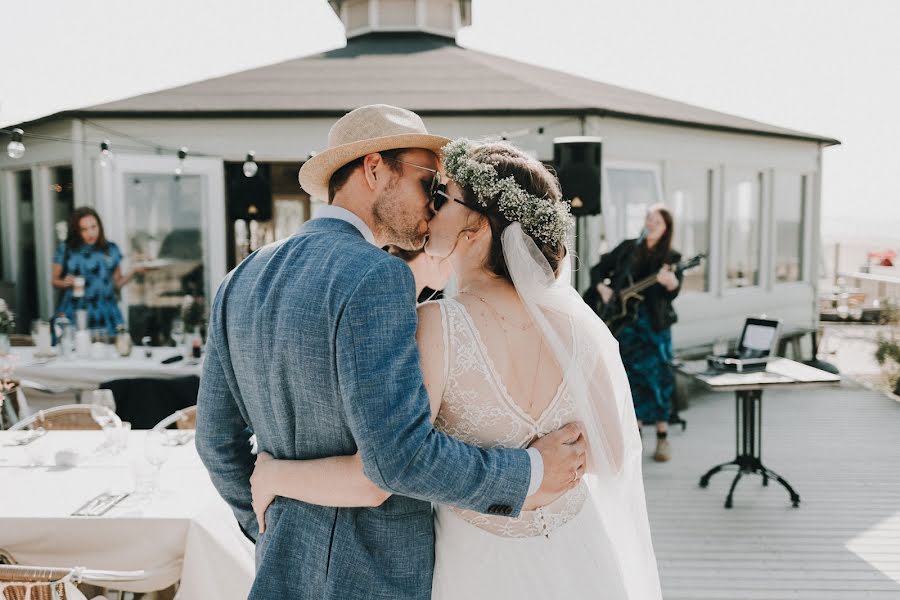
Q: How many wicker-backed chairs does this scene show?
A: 3